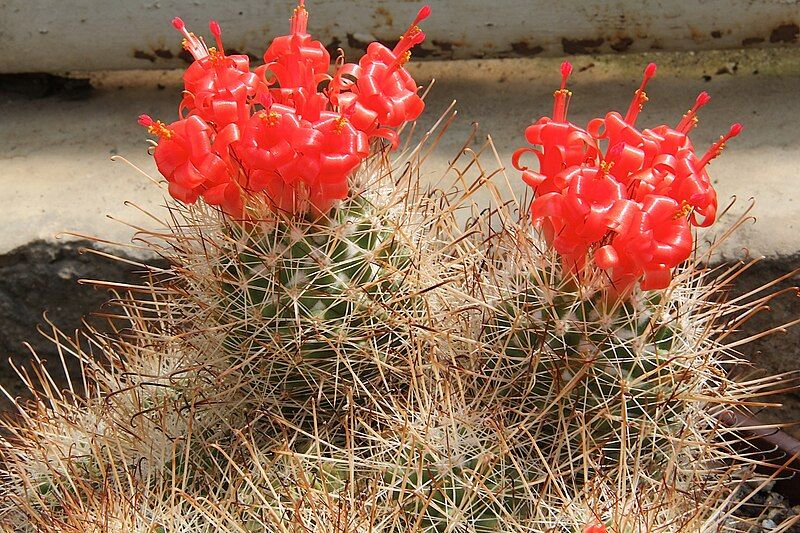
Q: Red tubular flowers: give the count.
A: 14